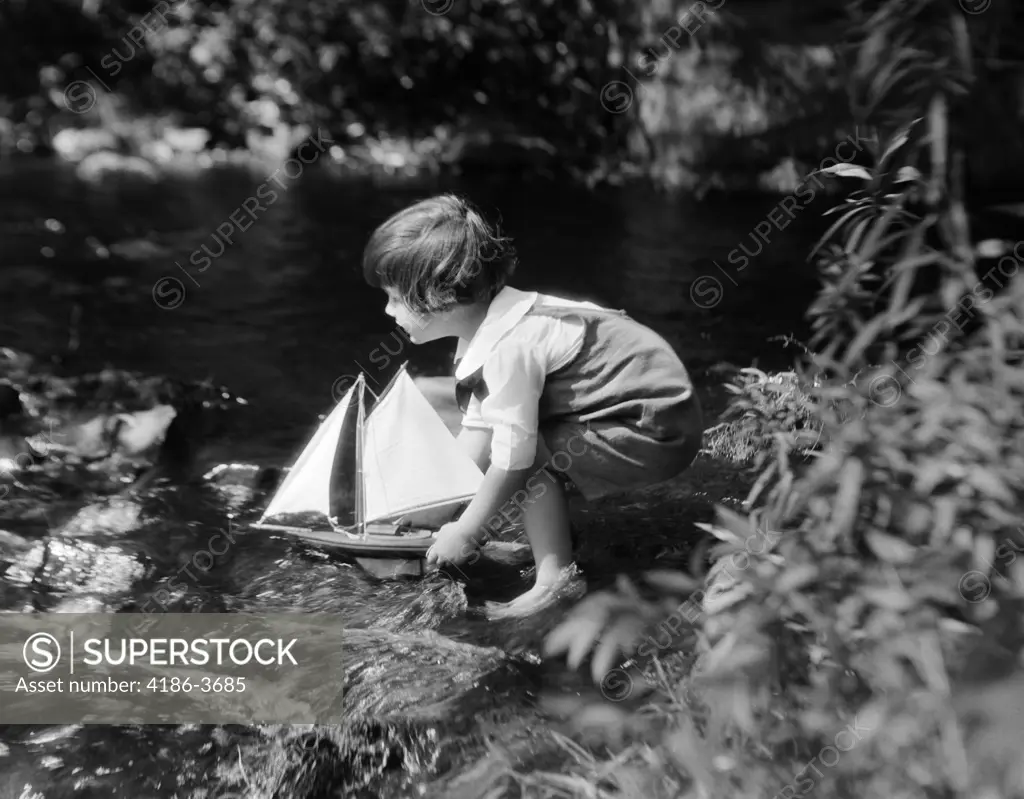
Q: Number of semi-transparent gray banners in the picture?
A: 1